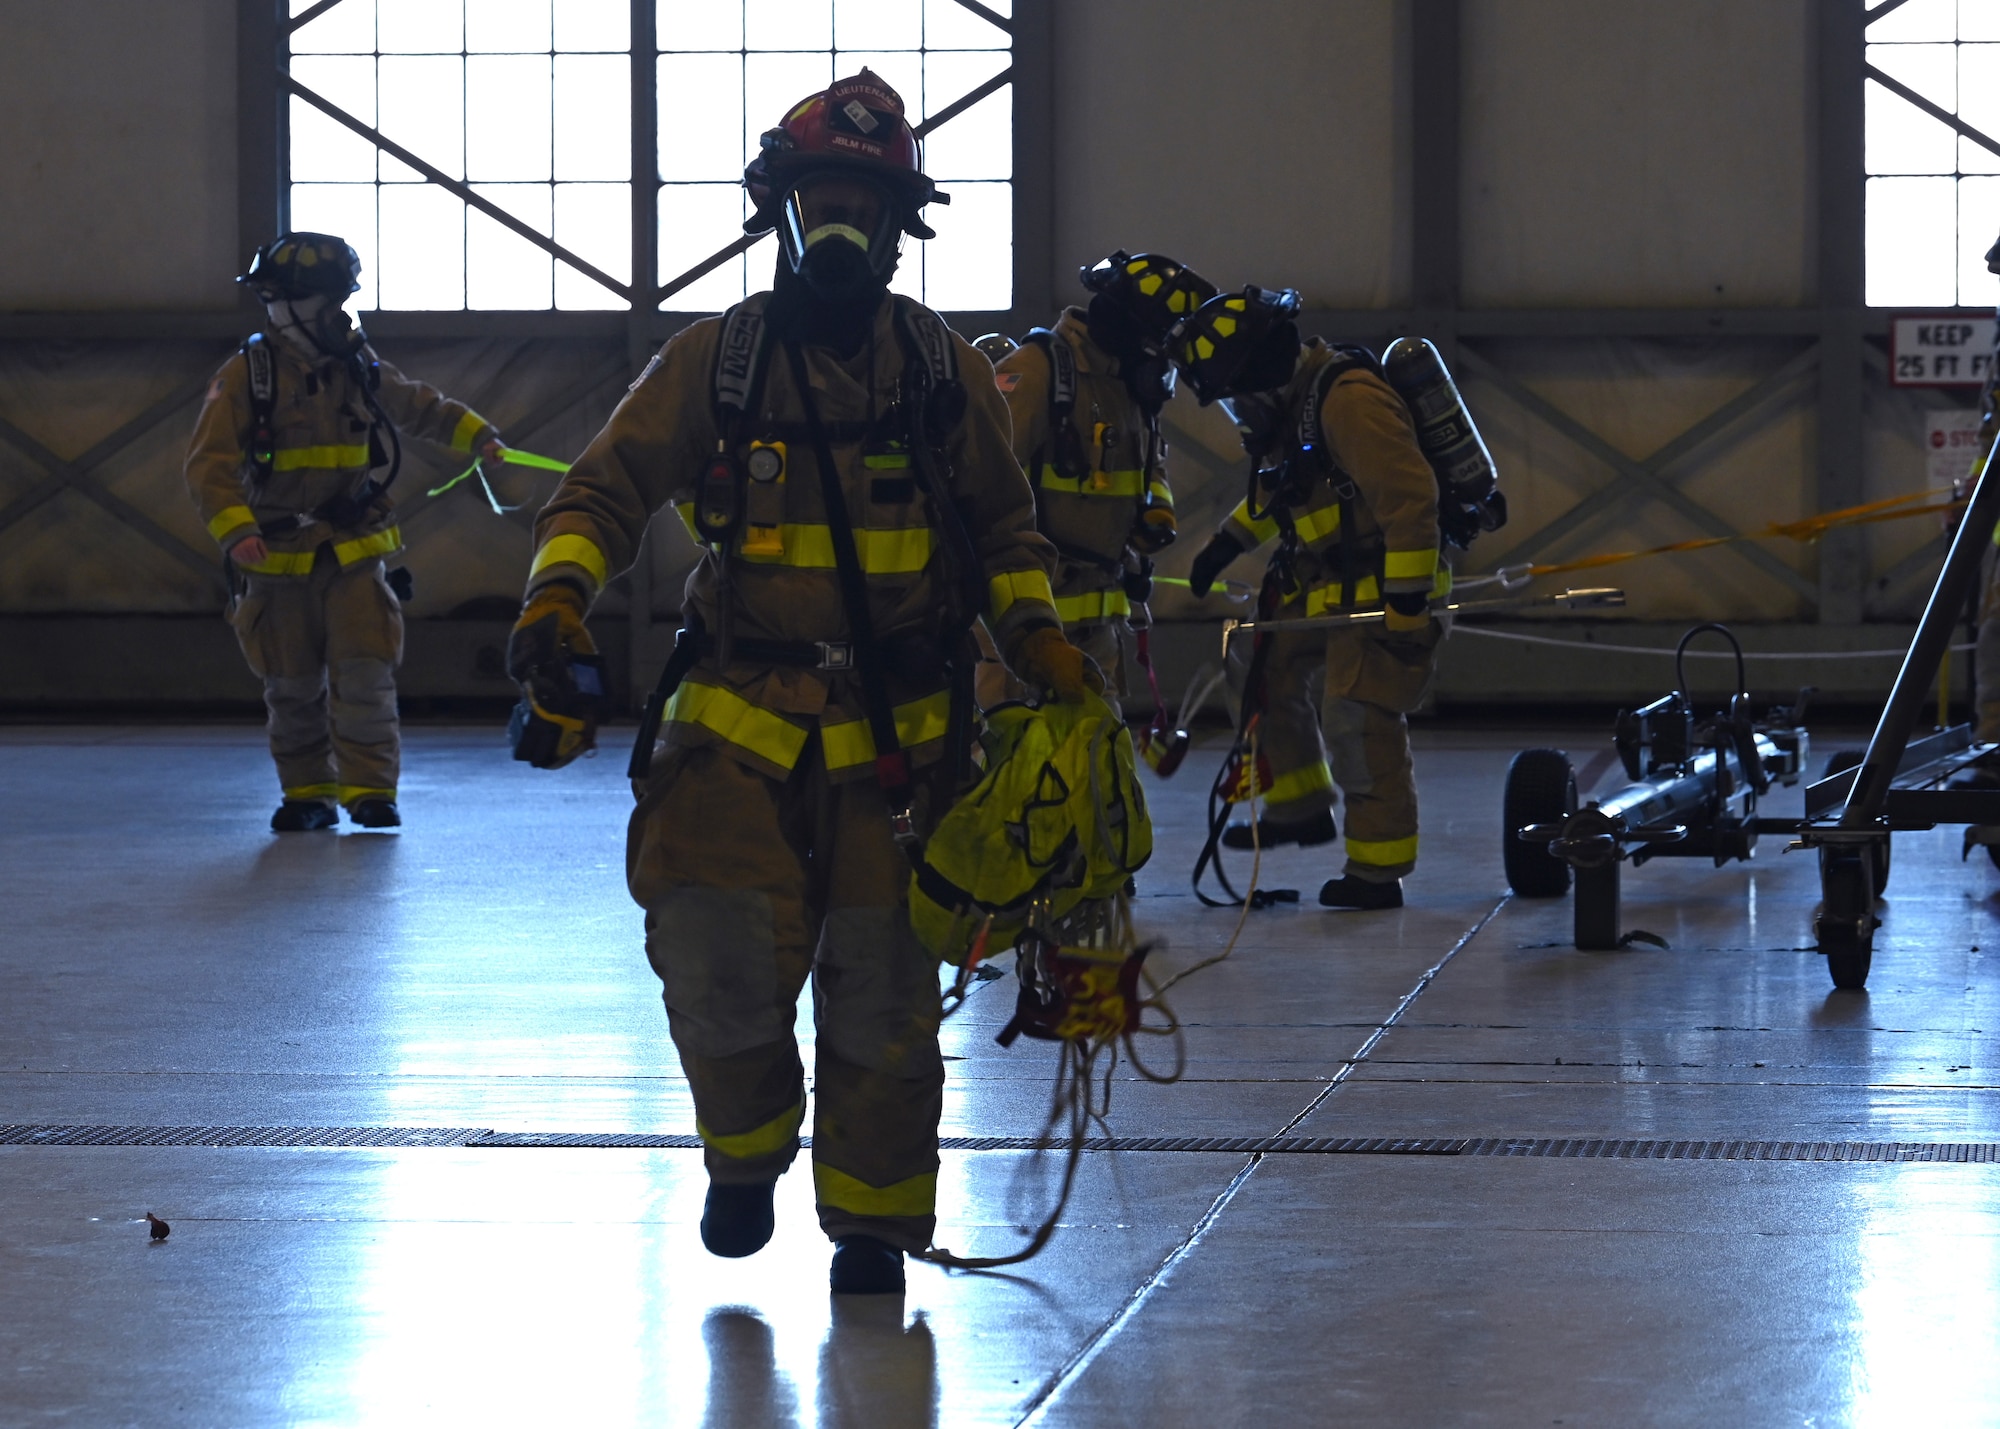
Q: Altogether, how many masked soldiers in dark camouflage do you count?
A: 0